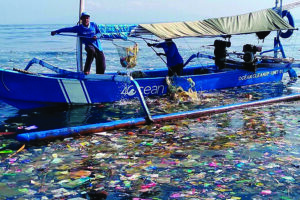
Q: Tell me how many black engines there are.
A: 2